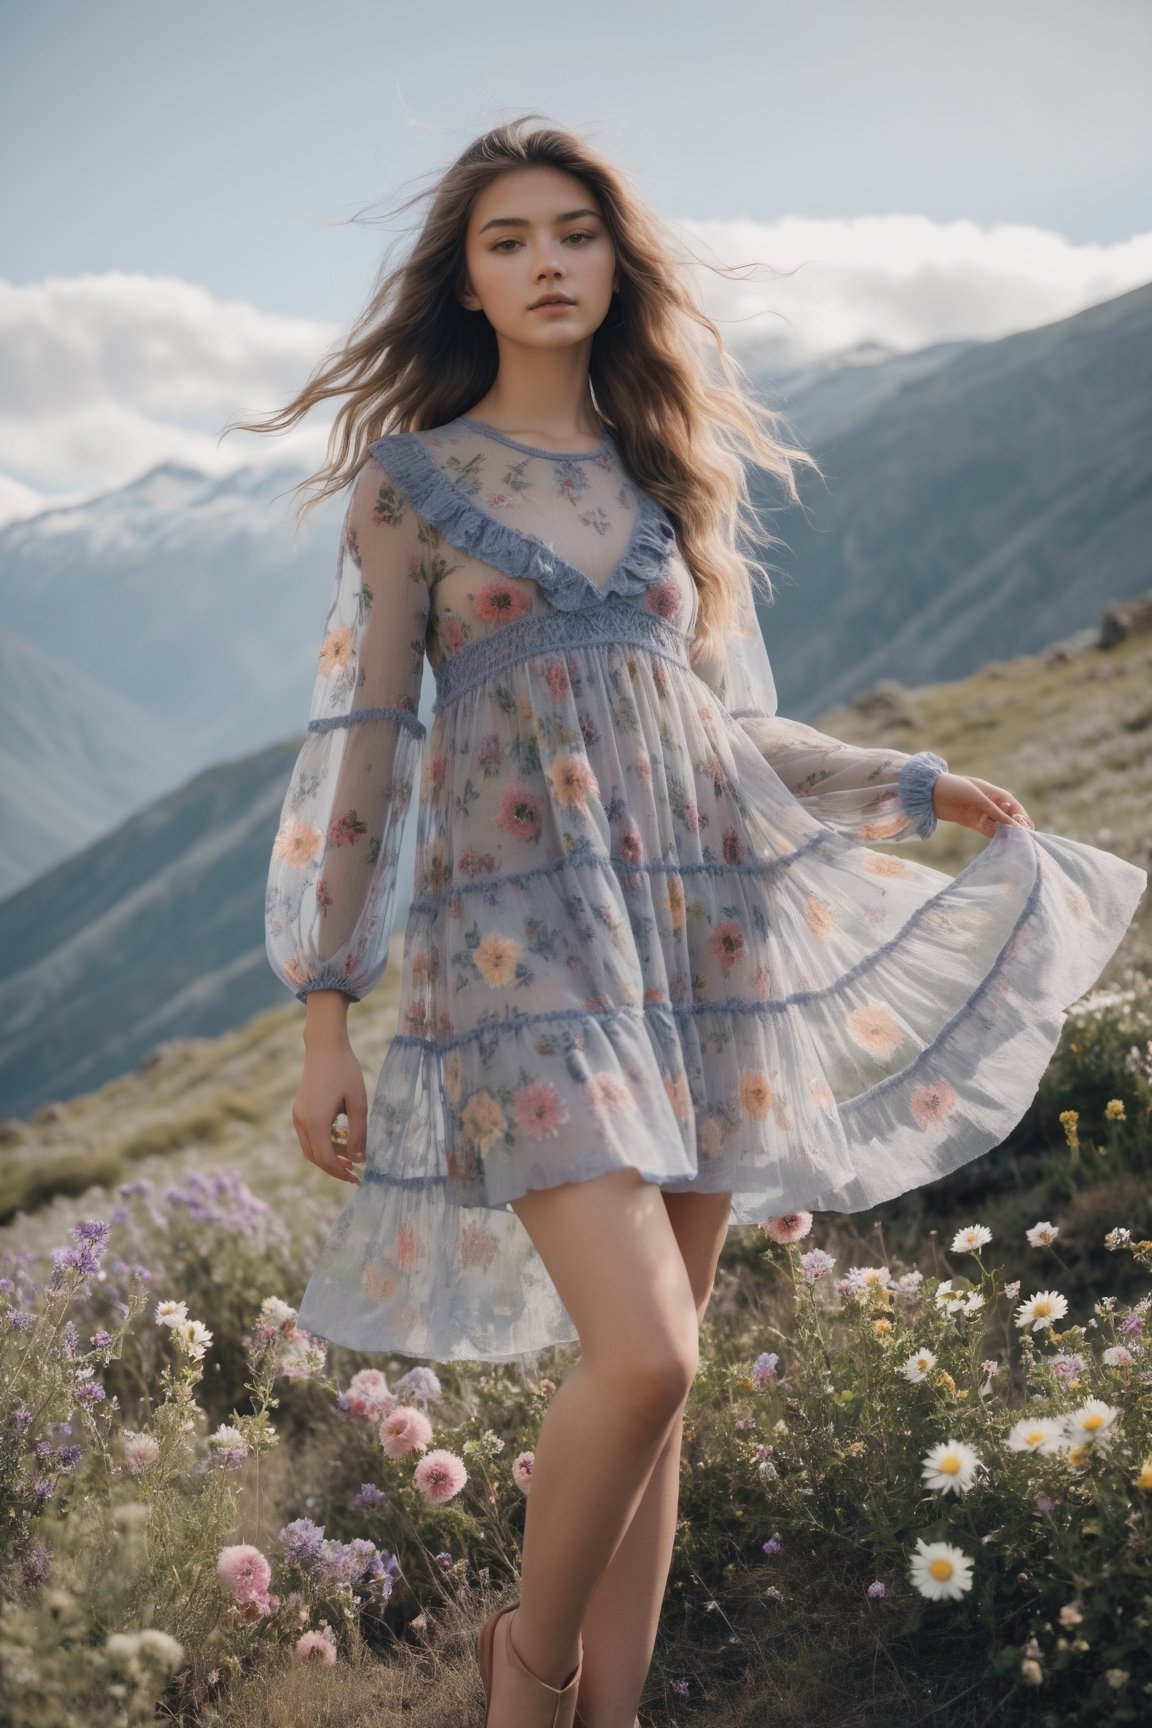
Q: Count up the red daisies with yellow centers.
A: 0